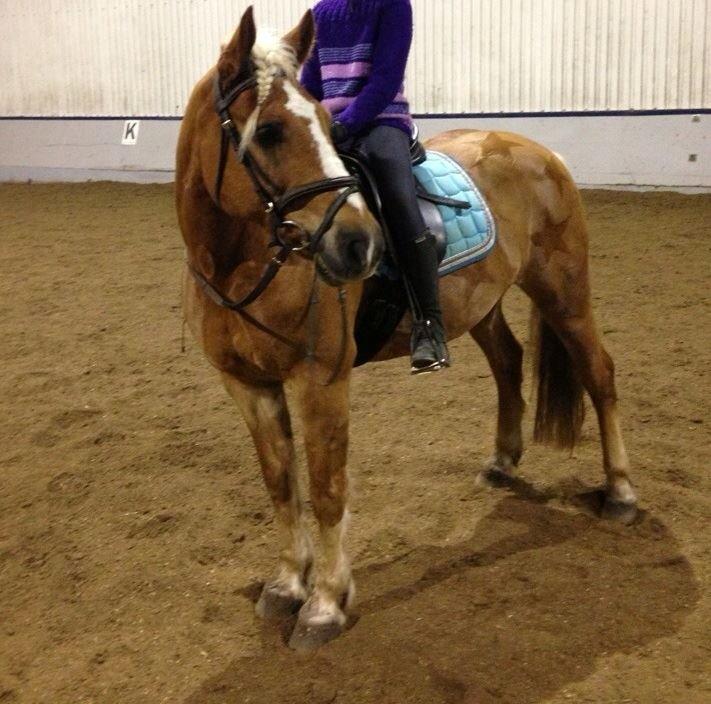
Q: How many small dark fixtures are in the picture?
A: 2